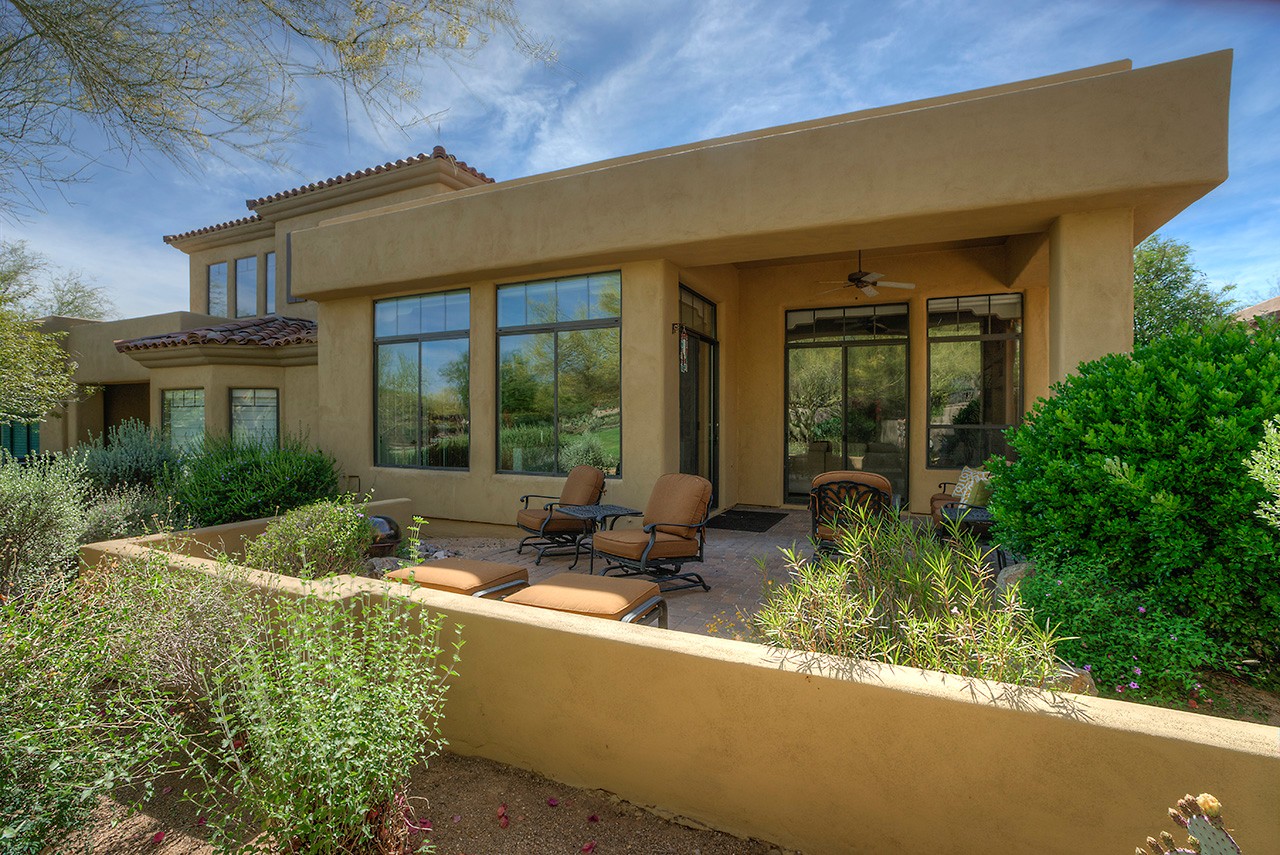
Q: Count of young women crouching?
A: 0